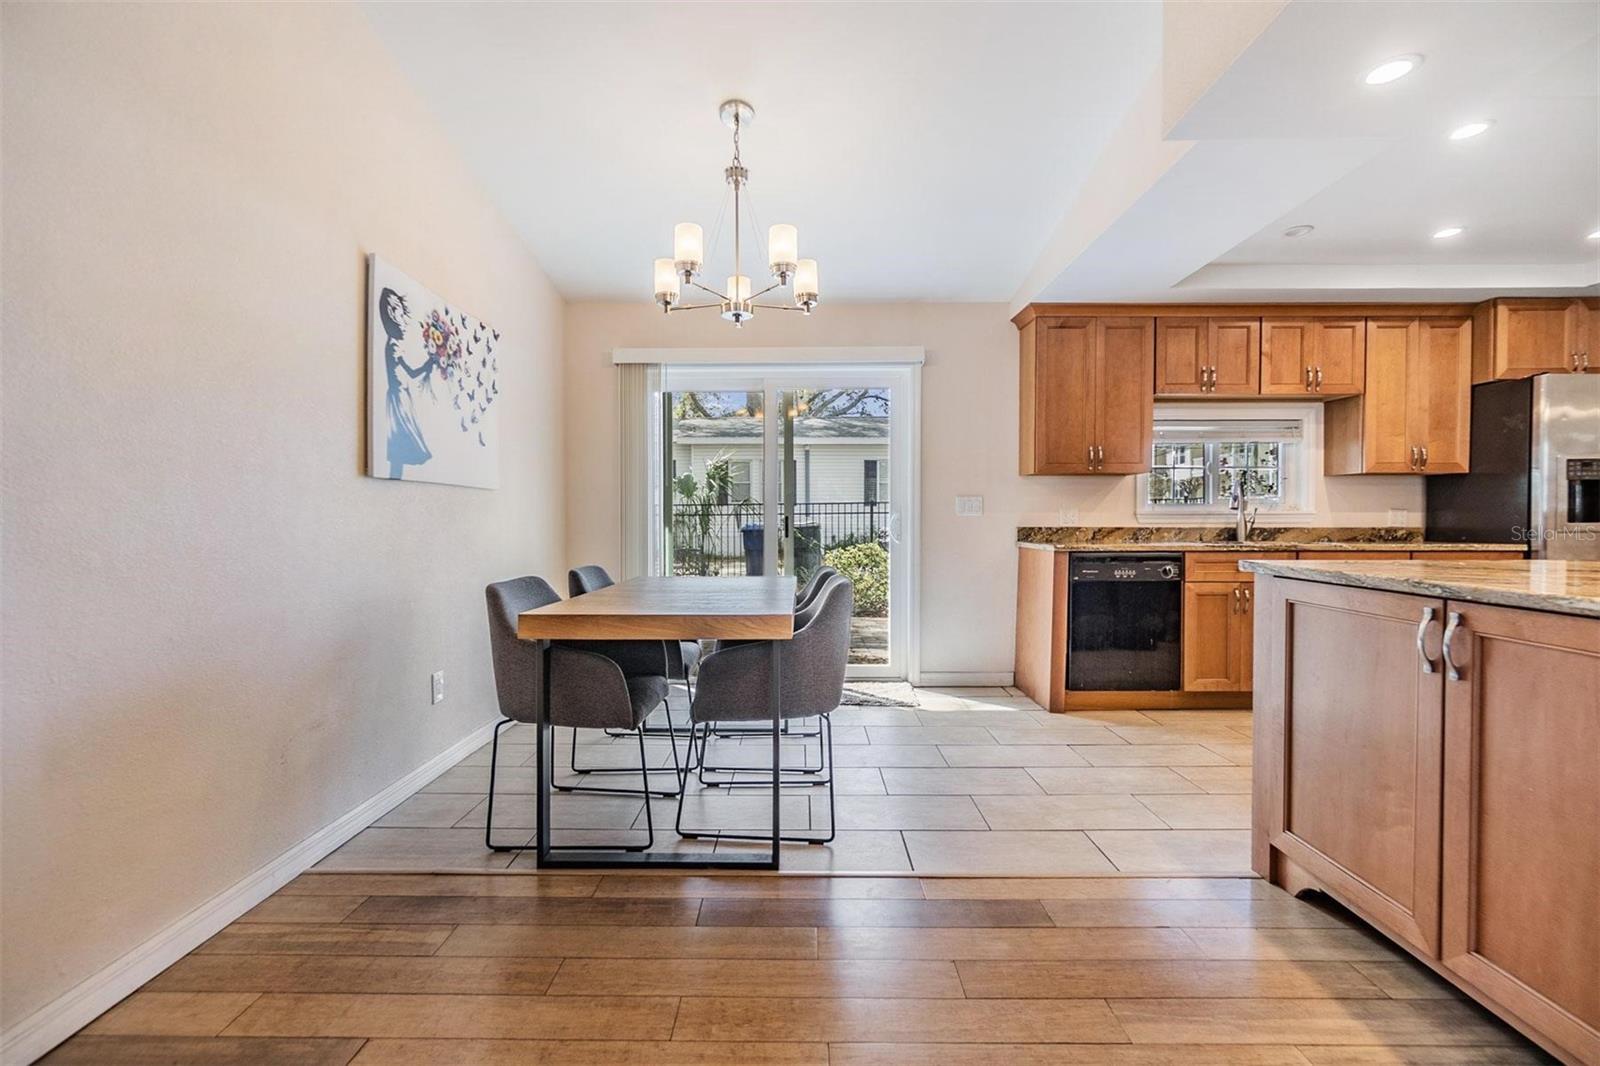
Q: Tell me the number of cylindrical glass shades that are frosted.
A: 5